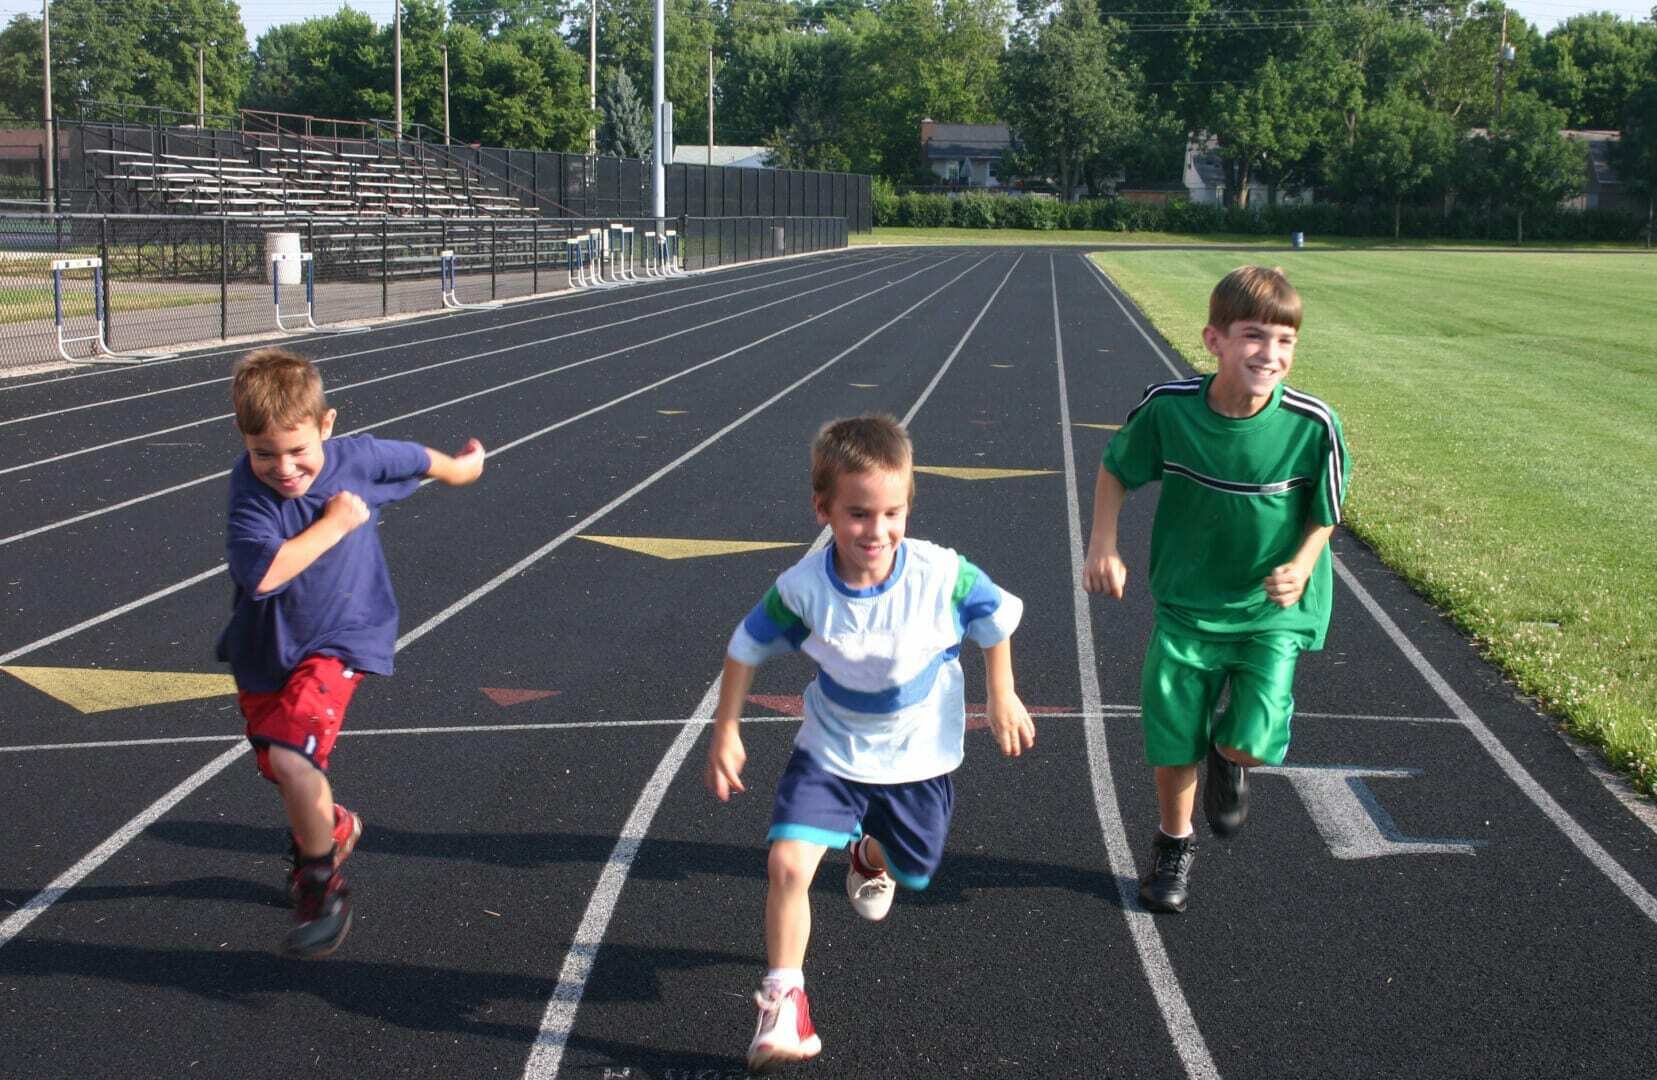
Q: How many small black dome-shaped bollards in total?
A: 0